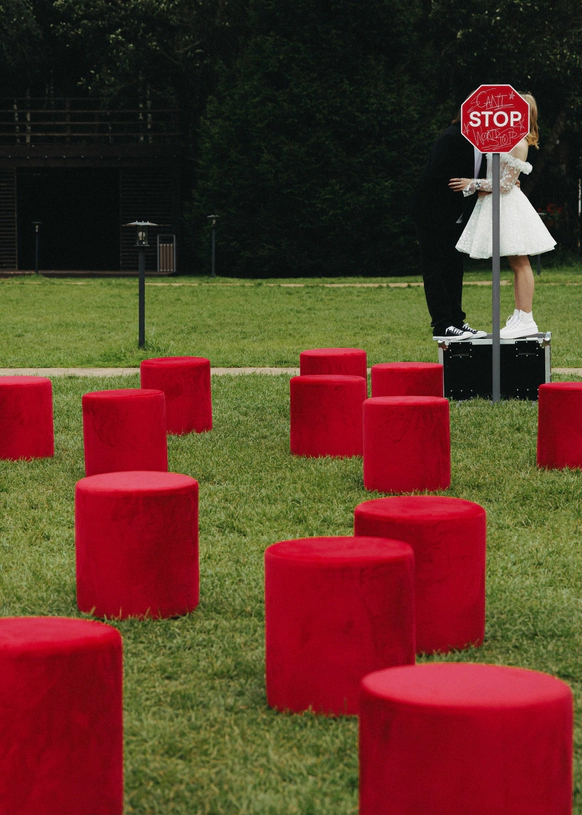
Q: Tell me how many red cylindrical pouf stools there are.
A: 13